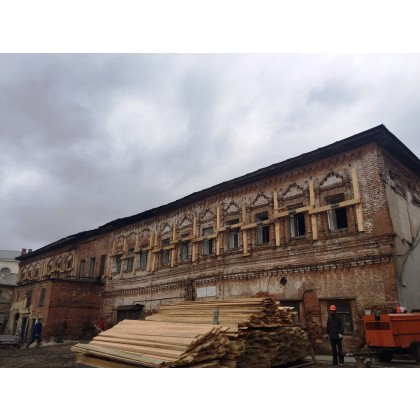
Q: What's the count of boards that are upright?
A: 12